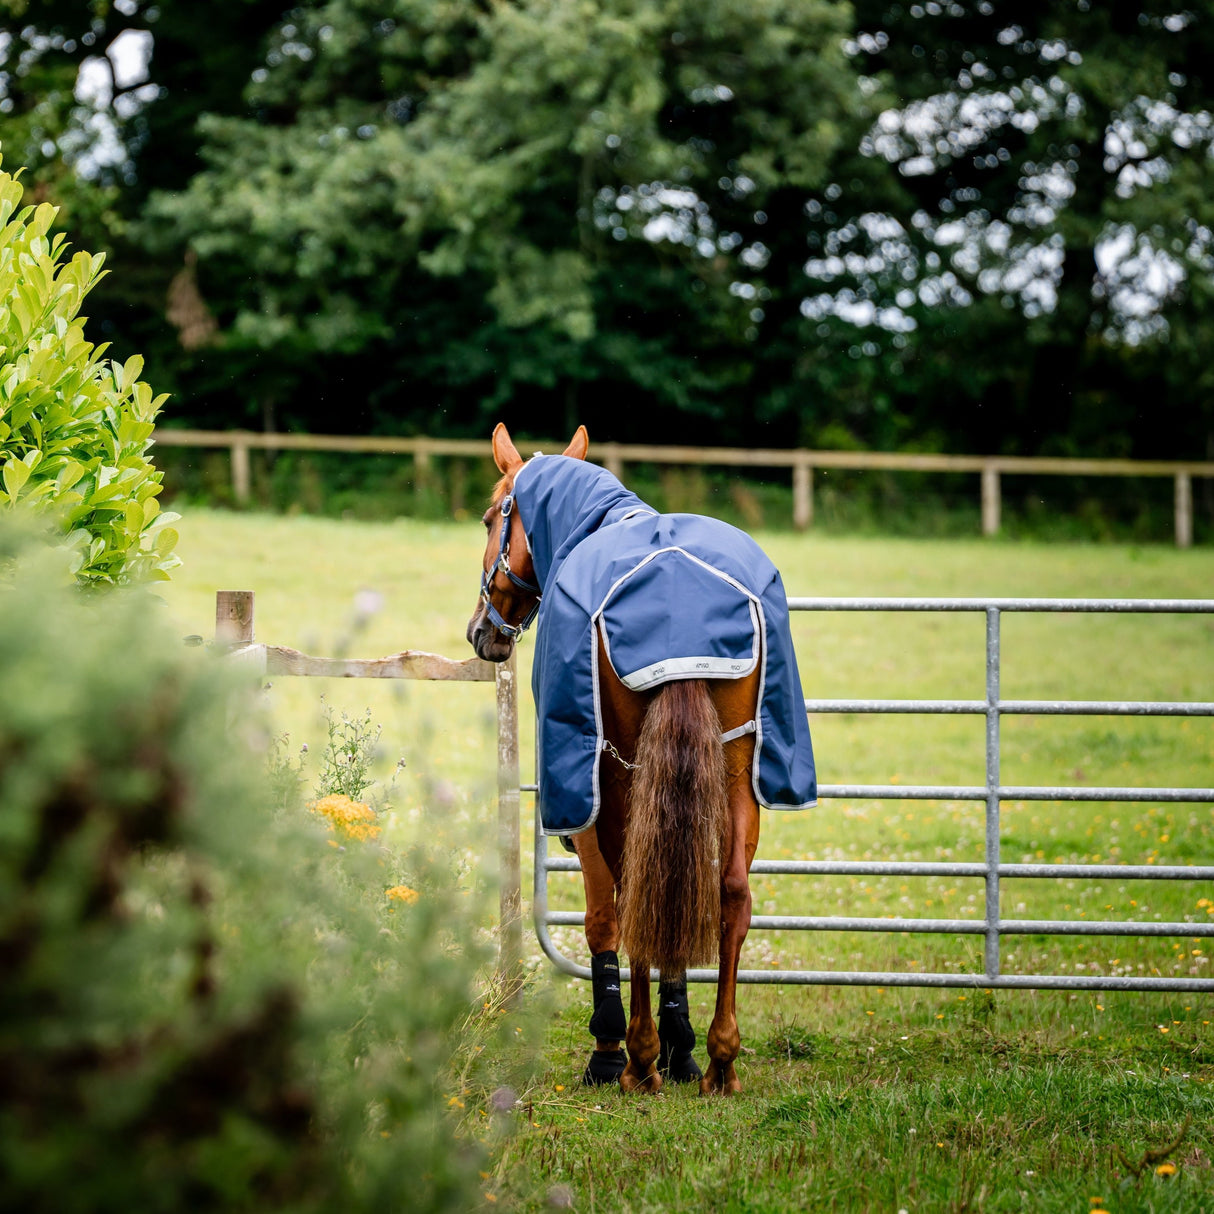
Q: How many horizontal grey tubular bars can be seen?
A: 6